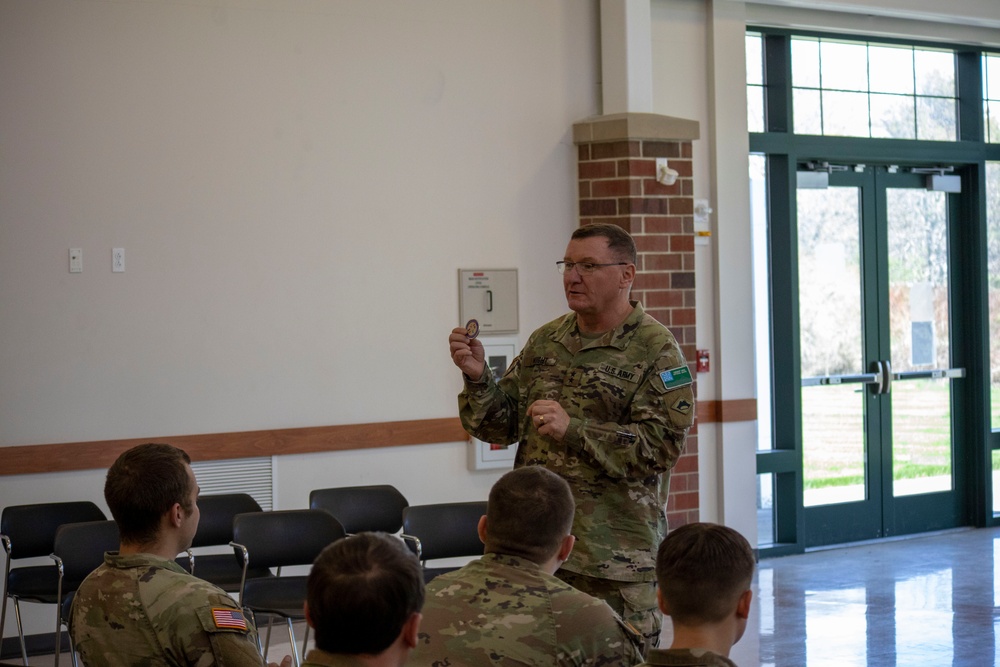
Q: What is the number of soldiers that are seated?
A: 4